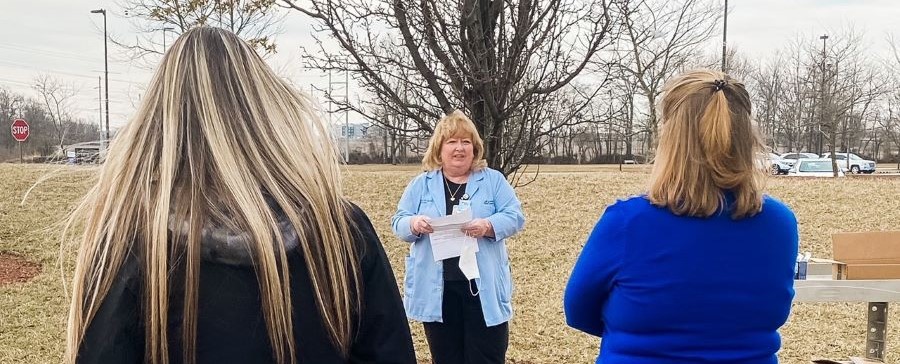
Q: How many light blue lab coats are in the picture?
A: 1